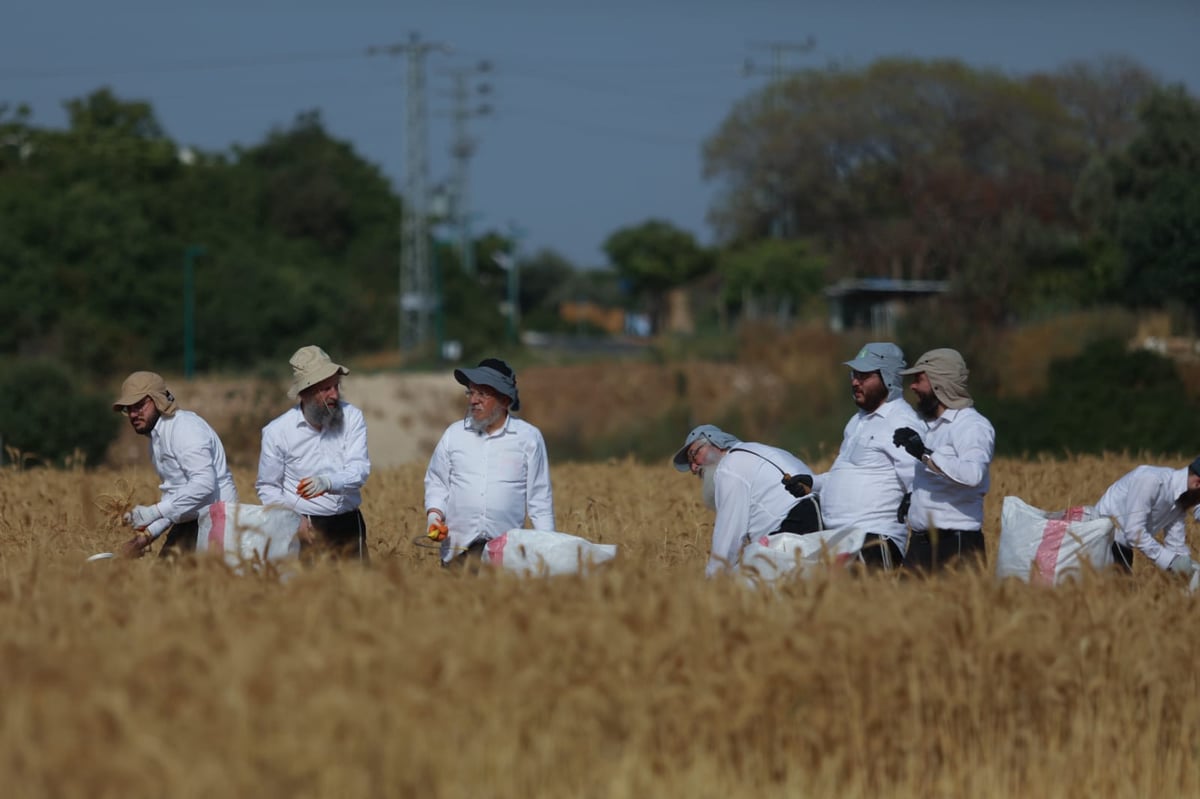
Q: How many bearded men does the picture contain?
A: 7